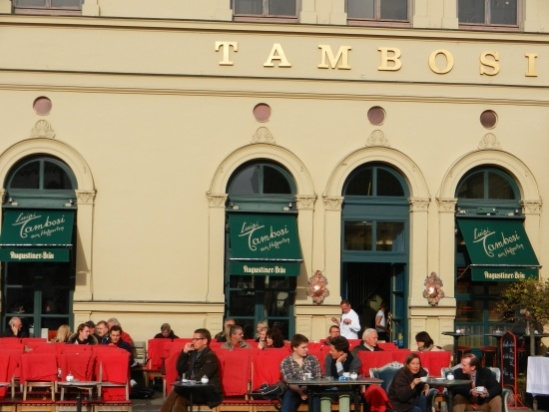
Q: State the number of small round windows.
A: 4